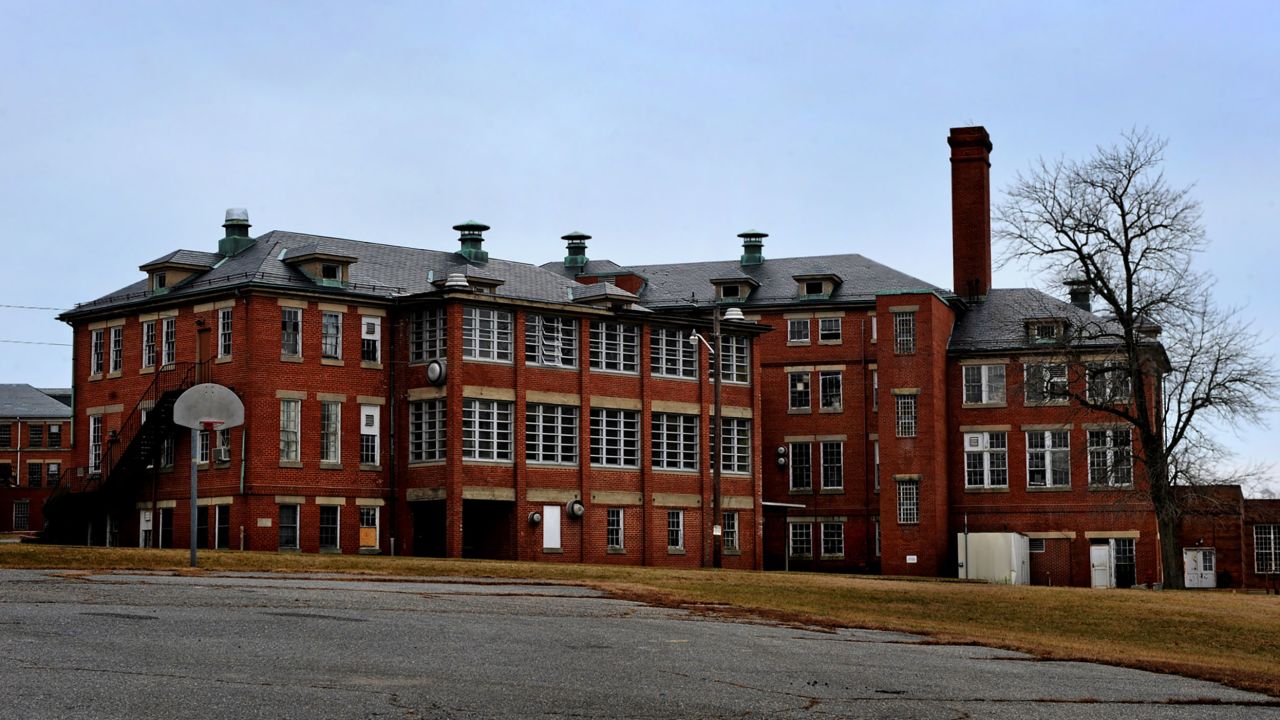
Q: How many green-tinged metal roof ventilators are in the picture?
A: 5